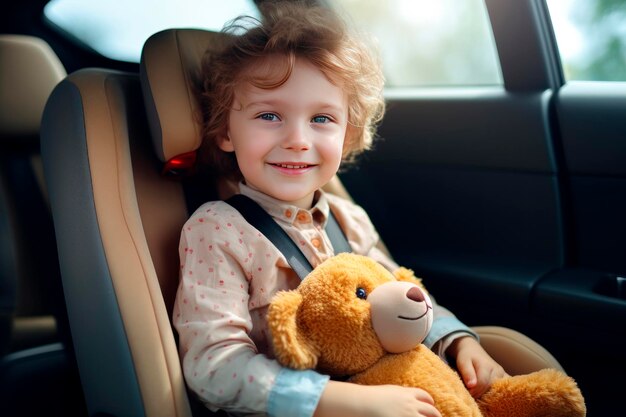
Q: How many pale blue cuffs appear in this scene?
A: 2